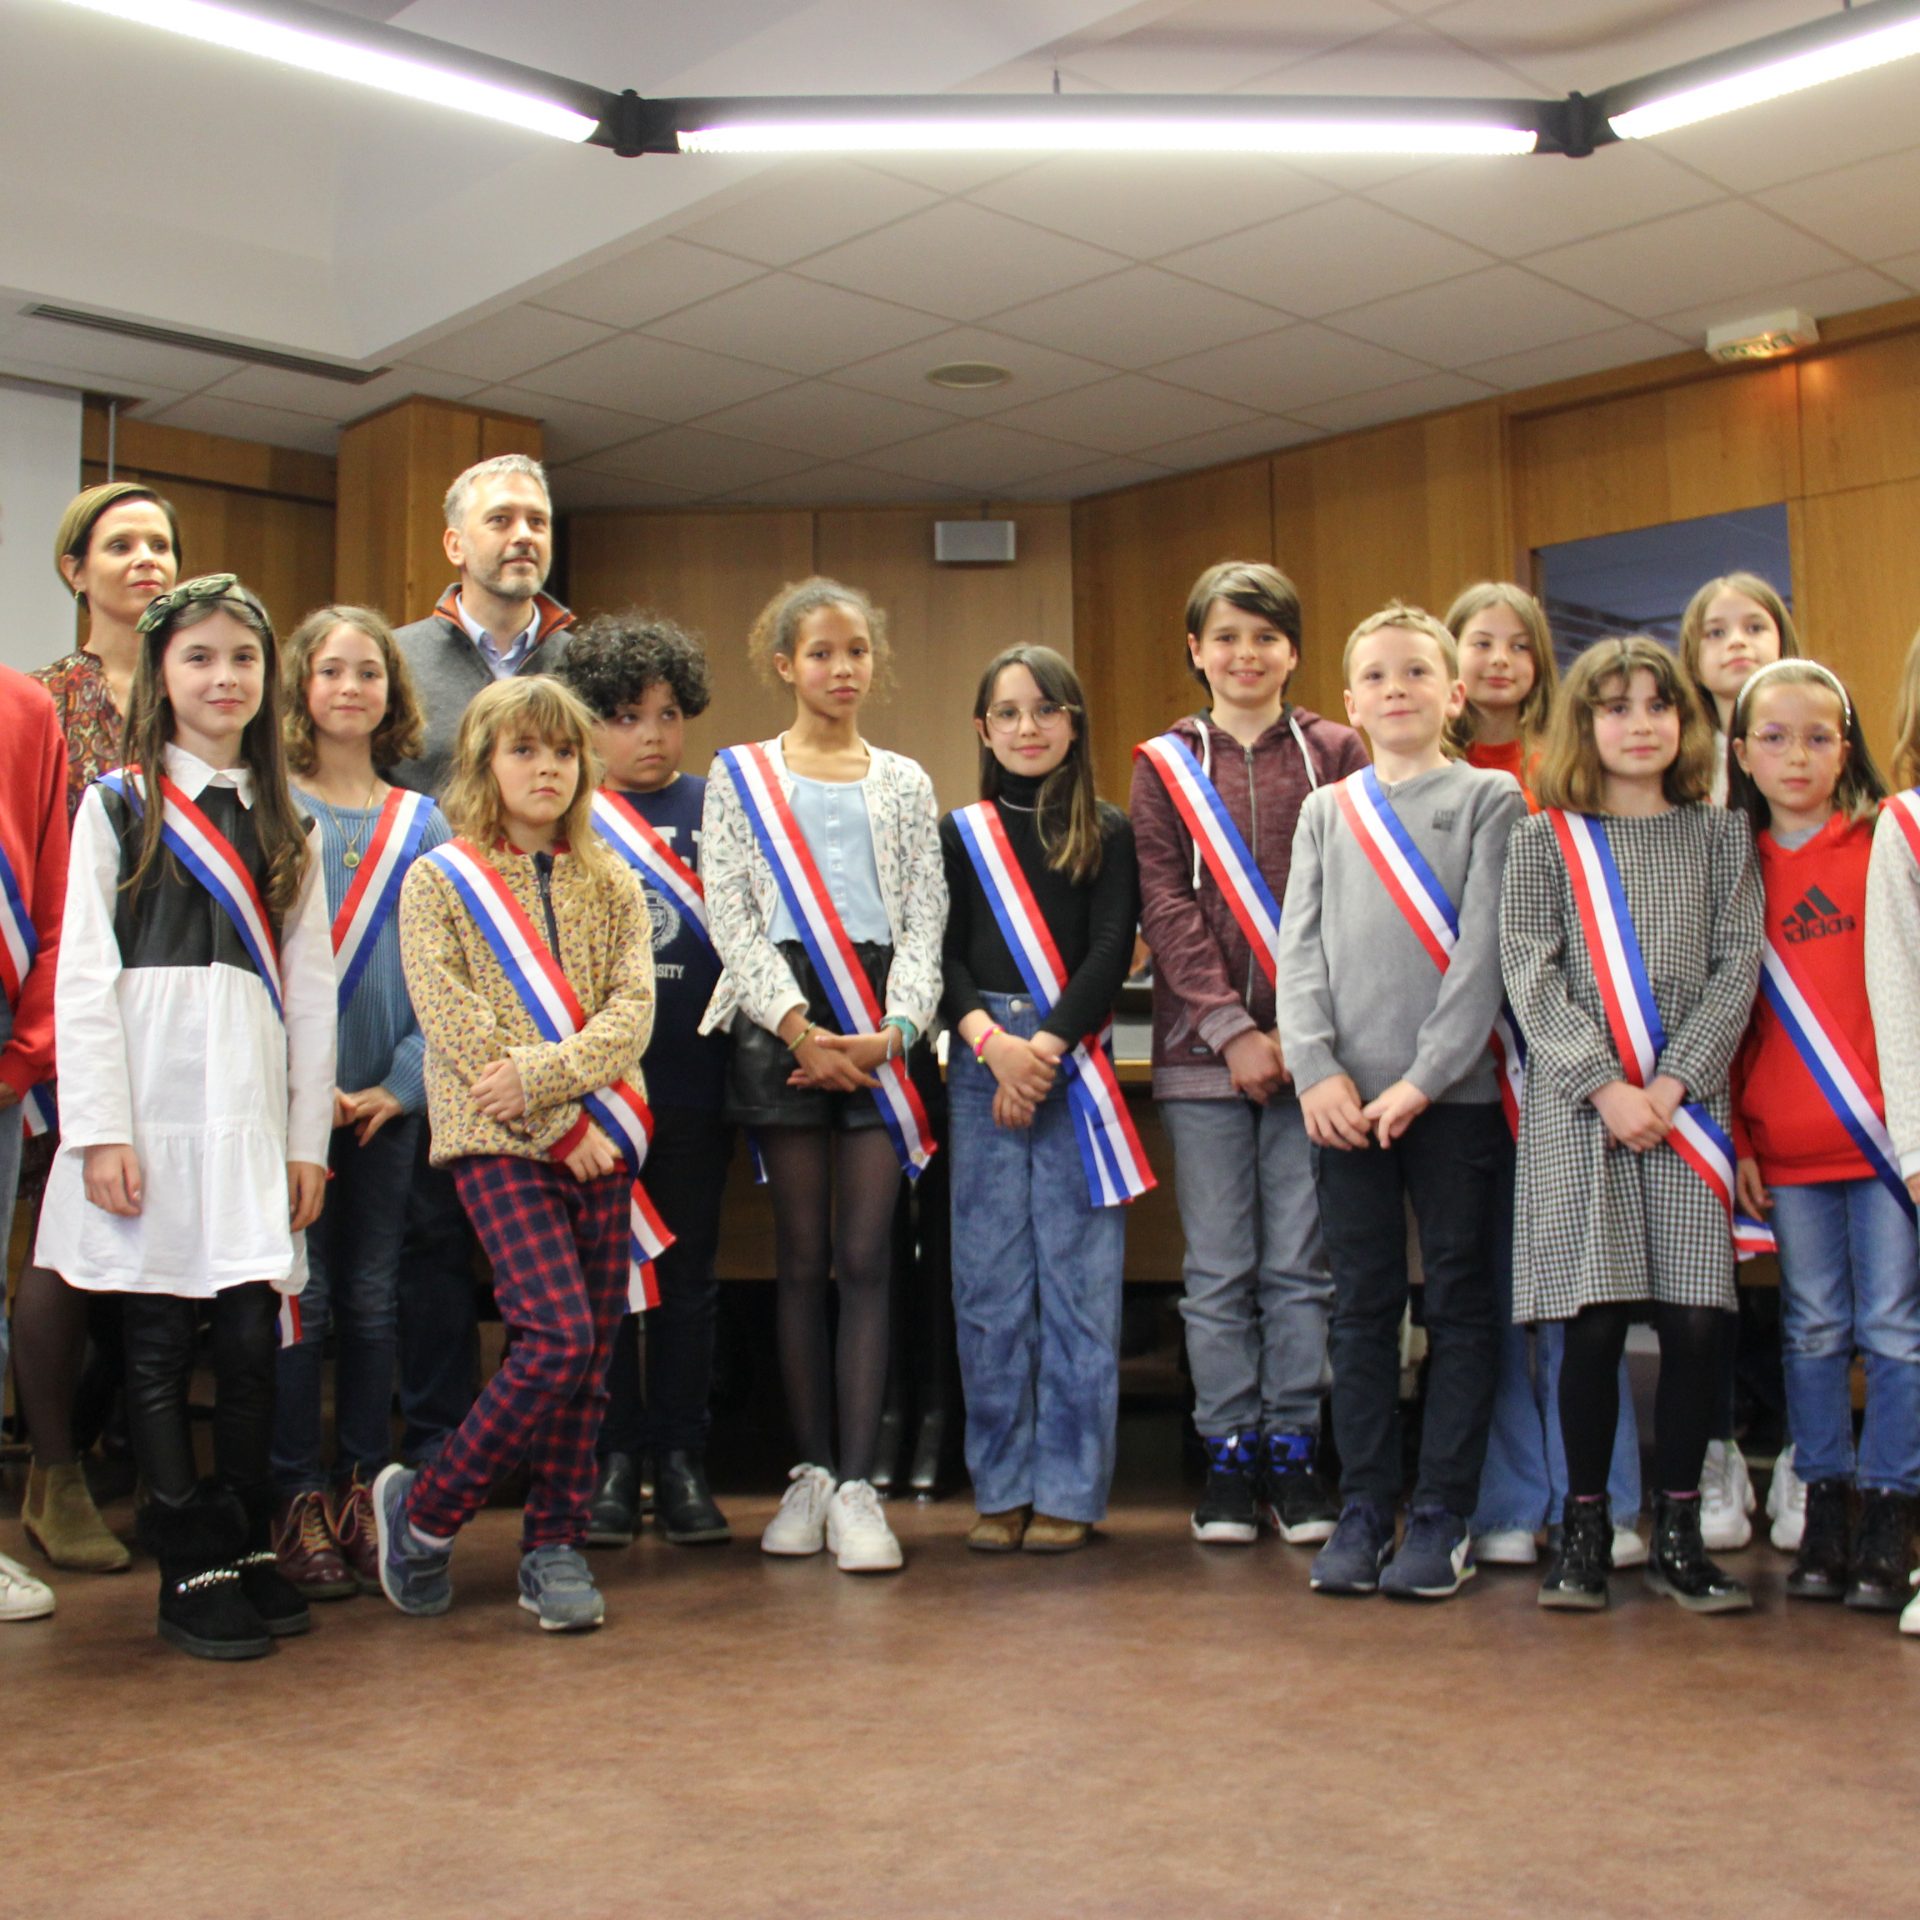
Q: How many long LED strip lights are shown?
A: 3